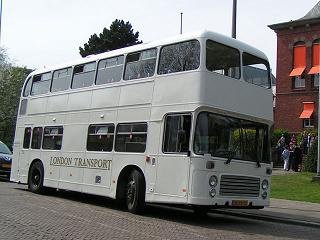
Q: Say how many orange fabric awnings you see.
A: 3